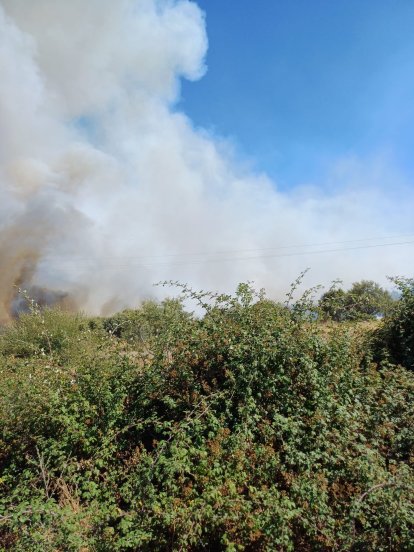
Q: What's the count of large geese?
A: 0